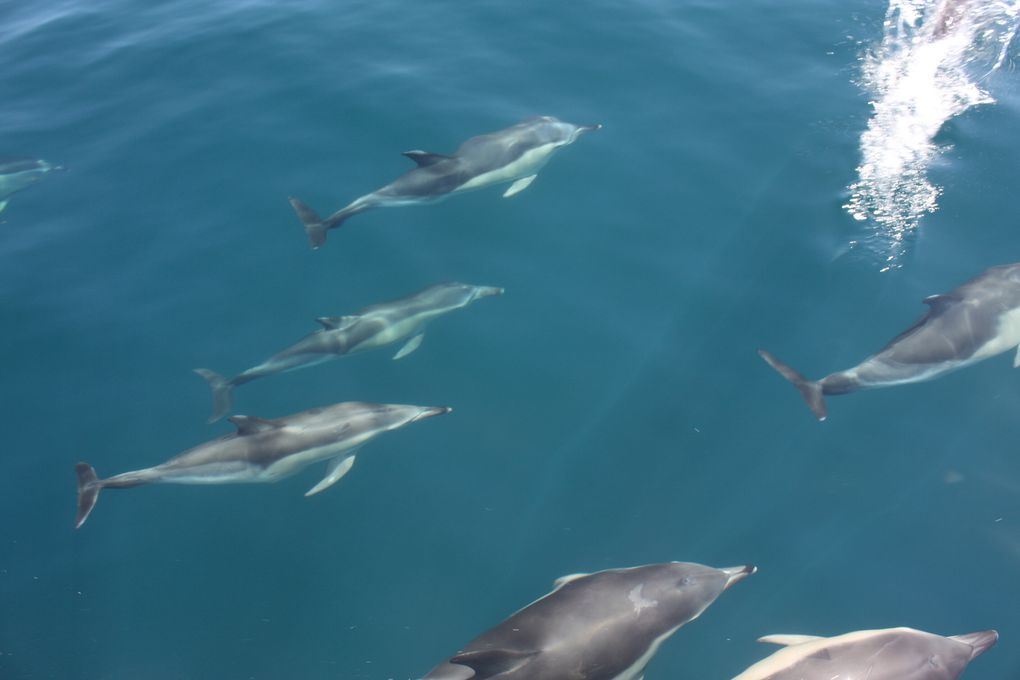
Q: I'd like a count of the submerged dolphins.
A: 7